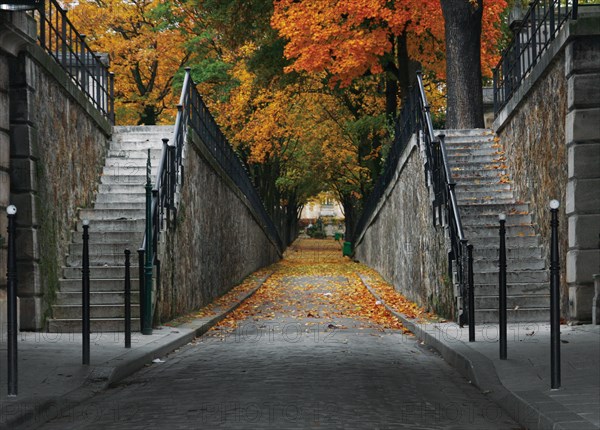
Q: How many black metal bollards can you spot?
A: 6